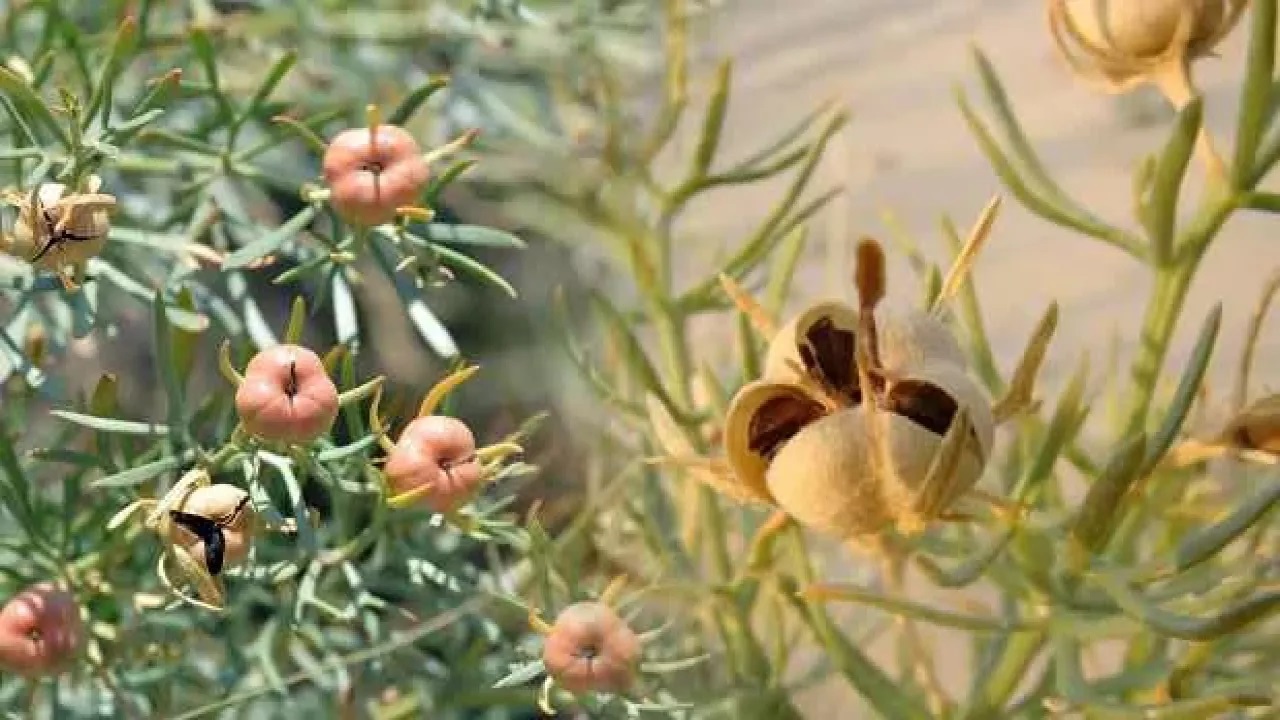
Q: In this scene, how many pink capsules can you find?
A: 5